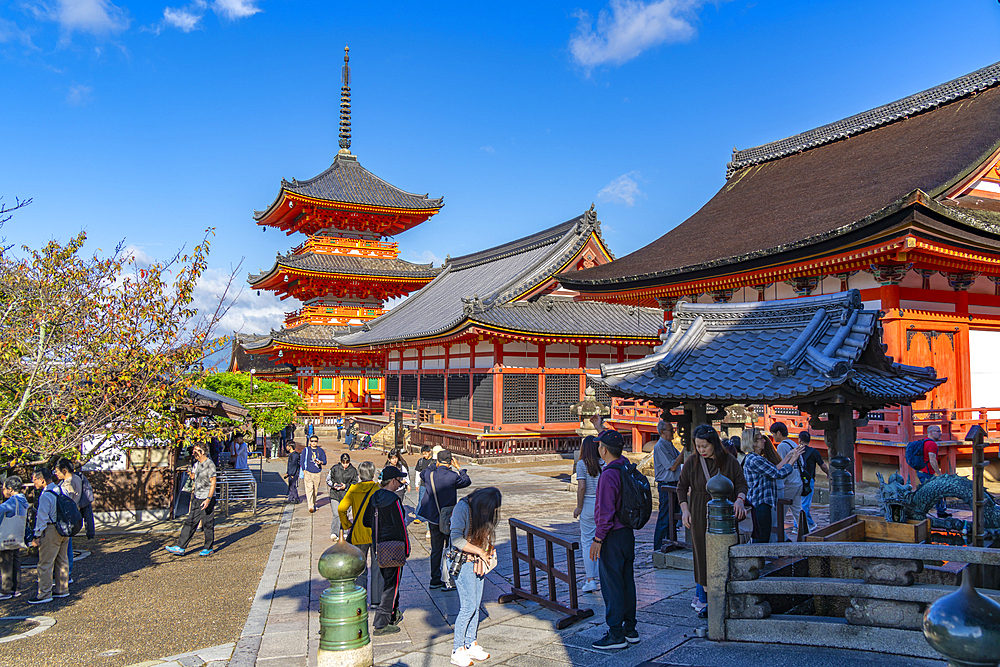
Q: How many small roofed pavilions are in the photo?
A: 1